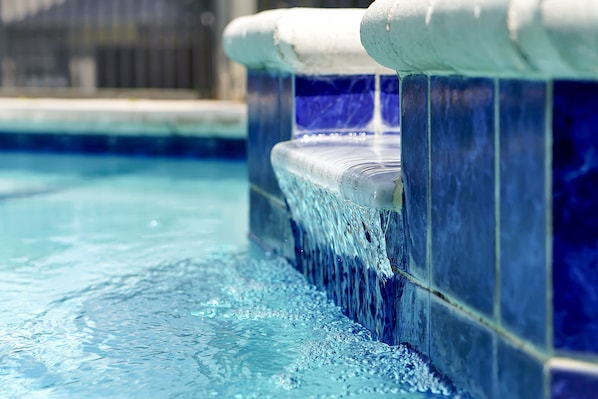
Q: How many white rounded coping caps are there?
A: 2